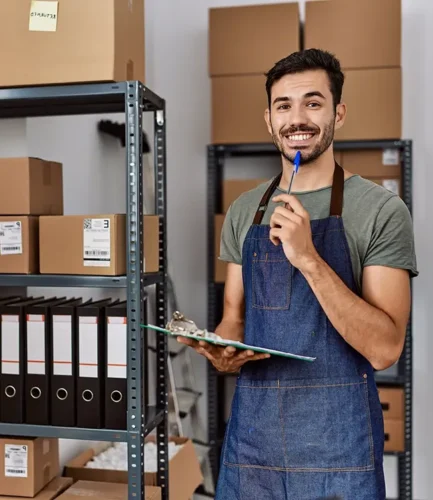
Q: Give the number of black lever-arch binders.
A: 5